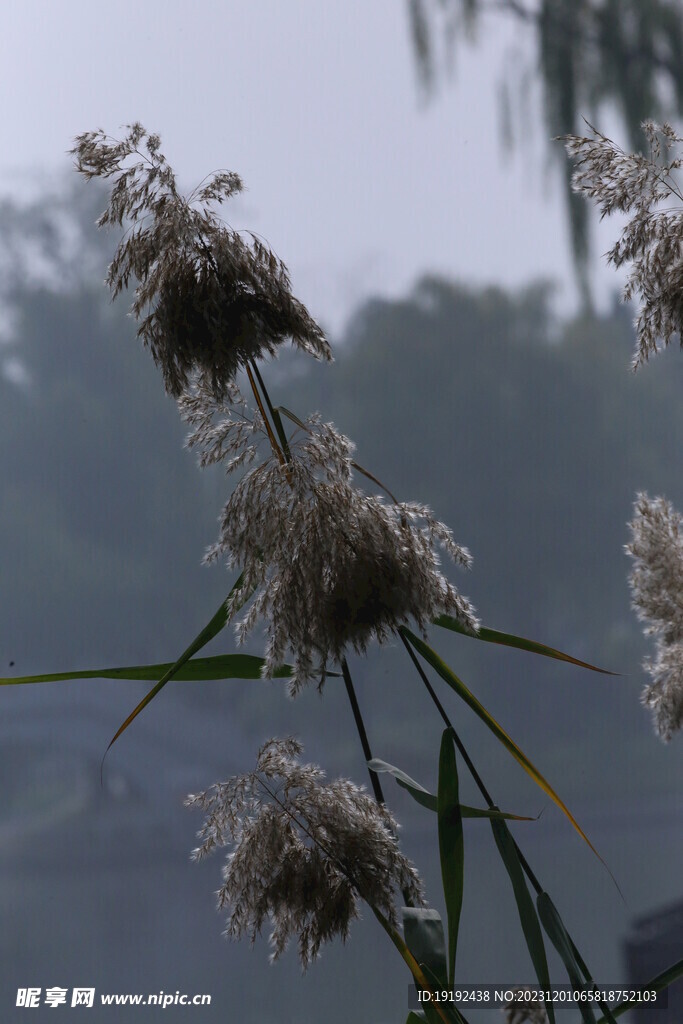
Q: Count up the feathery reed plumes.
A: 5